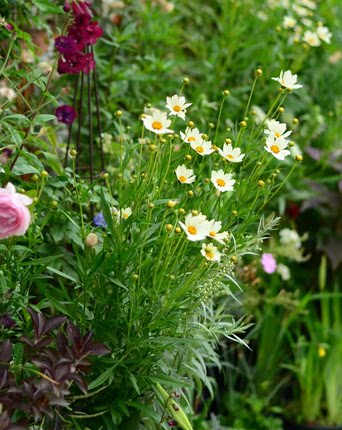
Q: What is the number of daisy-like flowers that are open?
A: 13